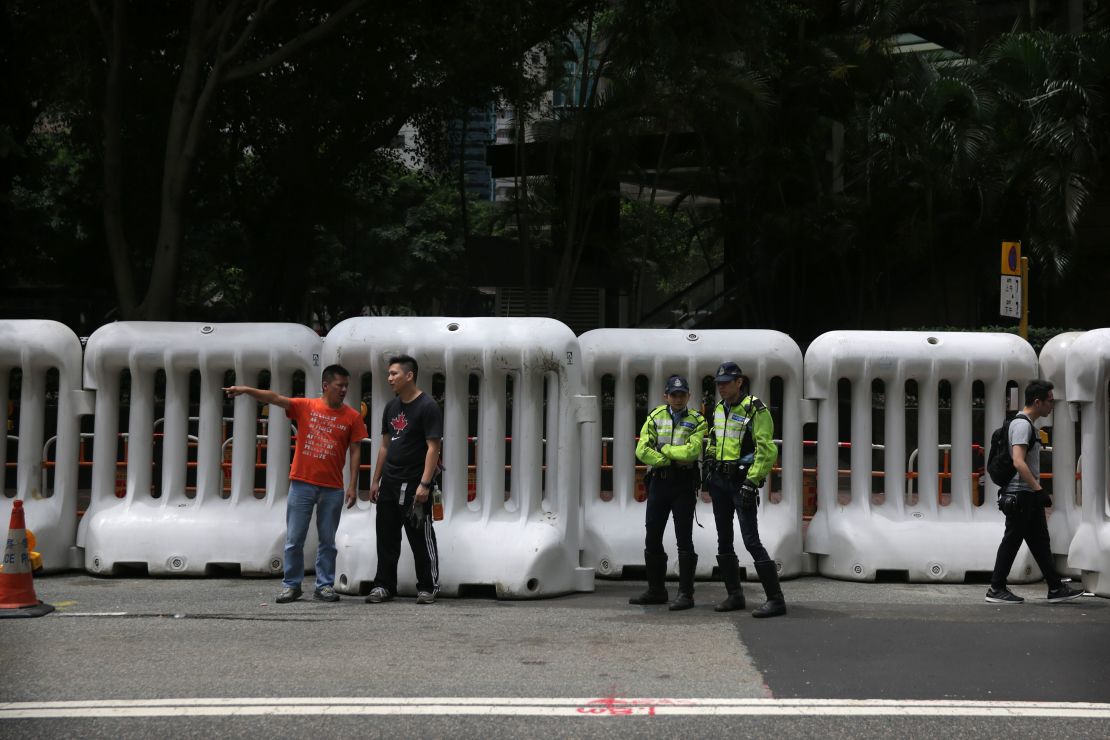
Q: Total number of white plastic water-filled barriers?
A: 7